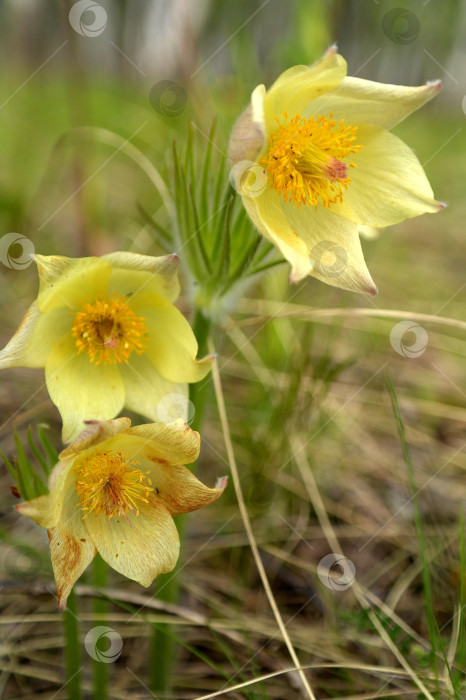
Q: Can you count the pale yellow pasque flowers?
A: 3